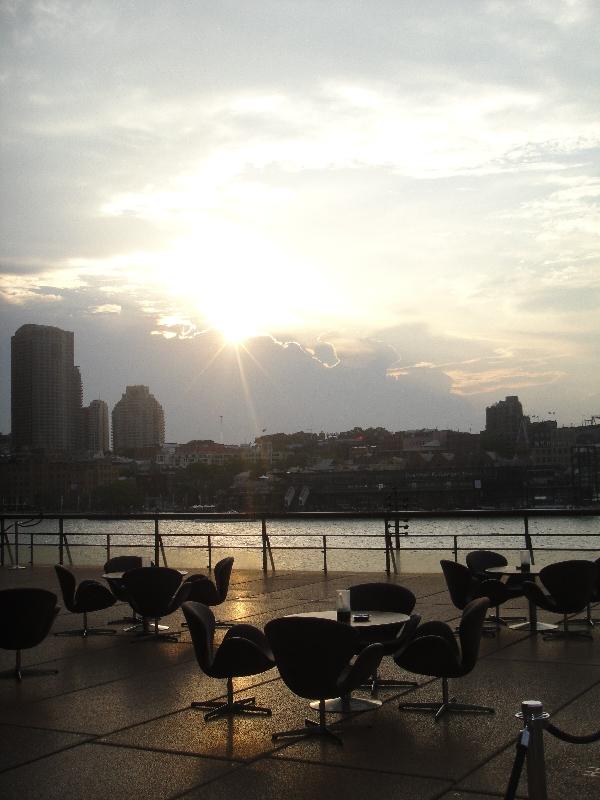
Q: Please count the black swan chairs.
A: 13